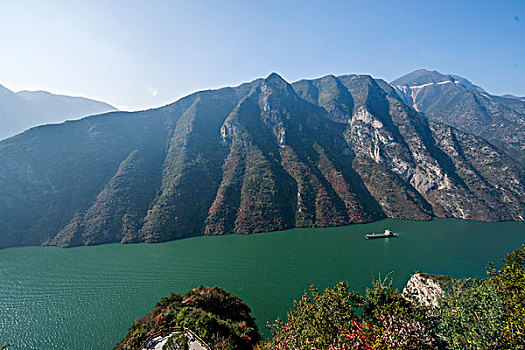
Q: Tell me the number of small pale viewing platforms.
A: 1